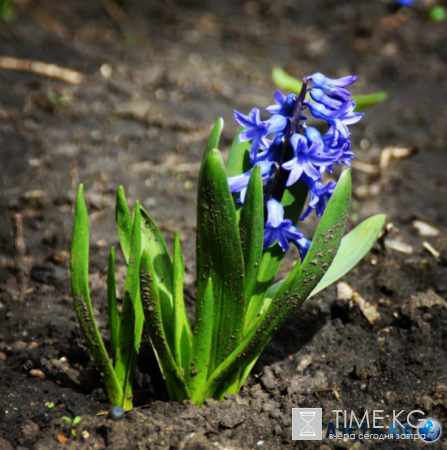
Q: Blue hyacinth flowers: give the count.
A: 1